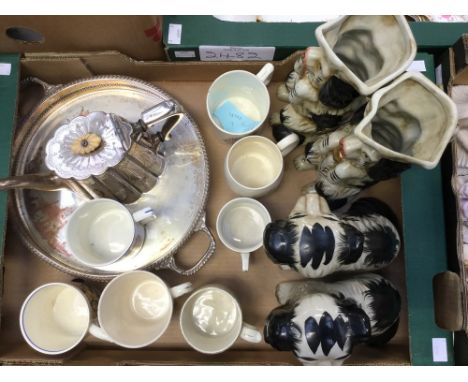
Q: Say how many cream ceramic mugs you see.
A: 7